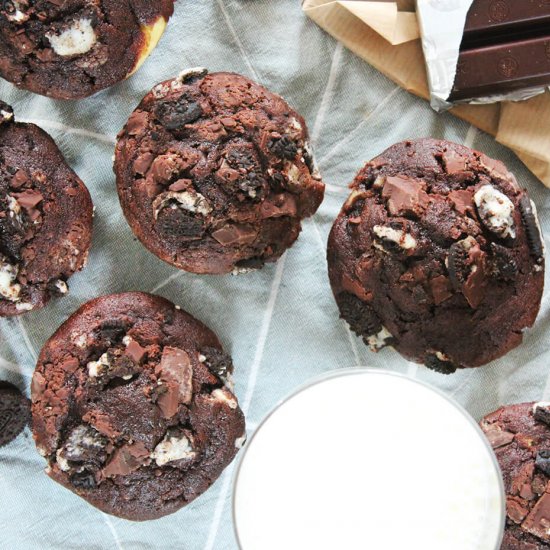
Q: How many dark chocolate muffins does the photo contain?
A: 6